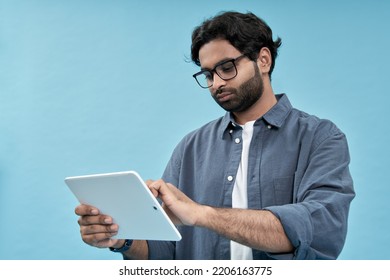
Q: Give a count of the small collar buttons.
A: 2